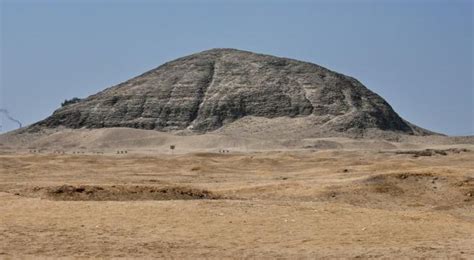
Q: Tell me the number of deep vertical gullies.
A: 1